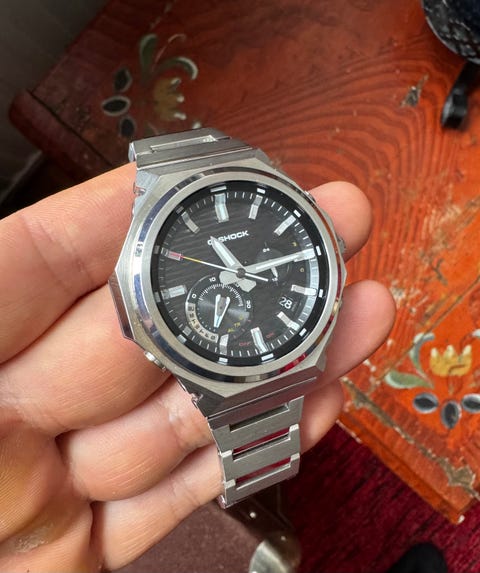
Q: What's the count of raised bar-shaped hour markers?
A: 12